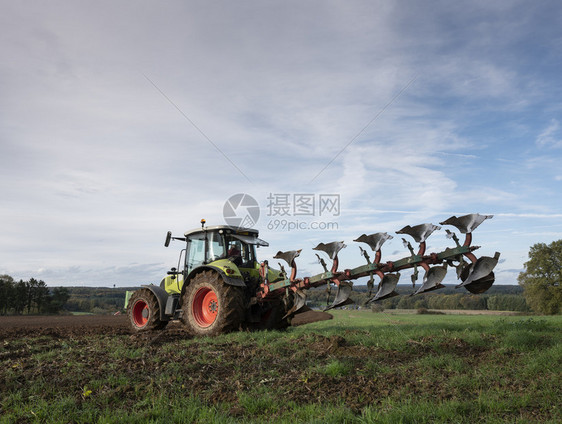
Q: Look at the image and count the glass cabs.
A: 1